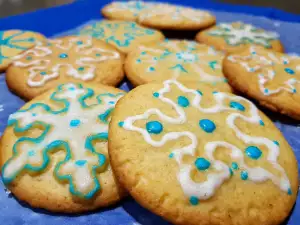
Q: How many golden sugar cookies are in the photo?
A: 10